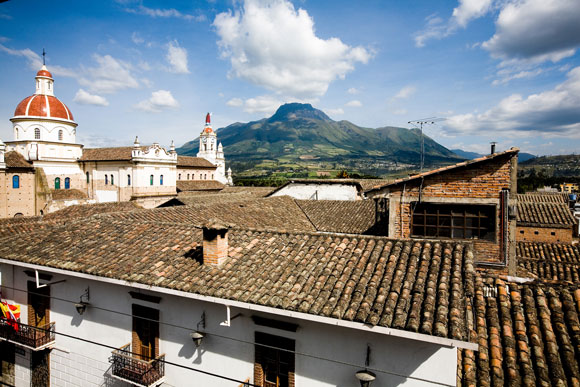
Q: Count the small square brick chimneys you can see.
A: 1